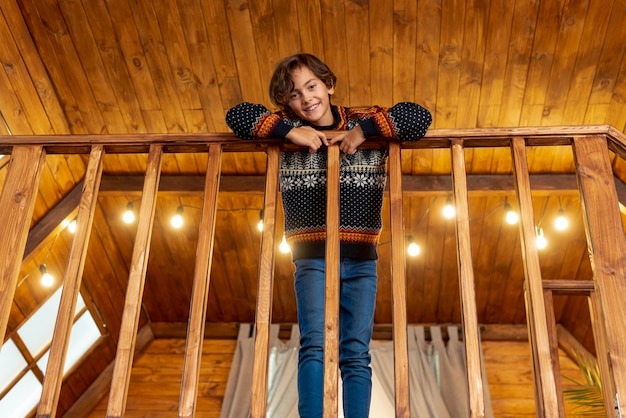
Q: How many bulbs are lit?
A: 11